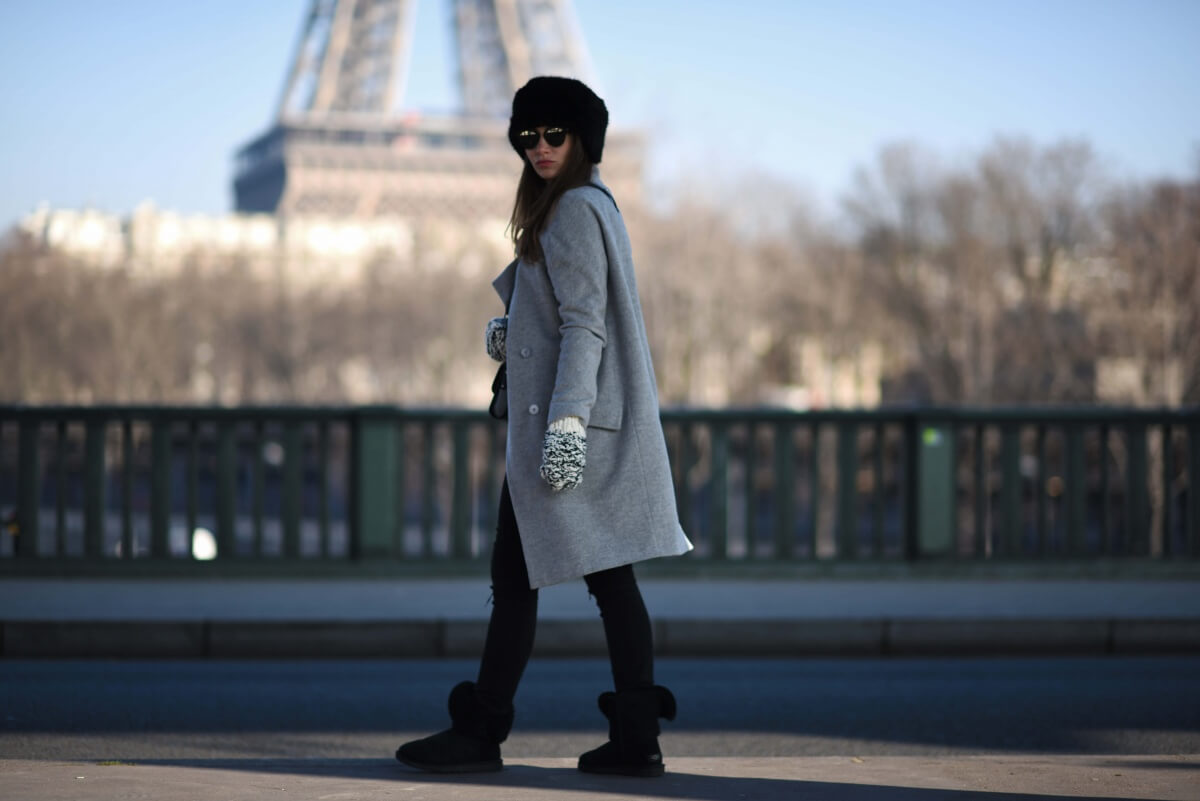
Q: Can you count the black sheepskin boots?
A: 2